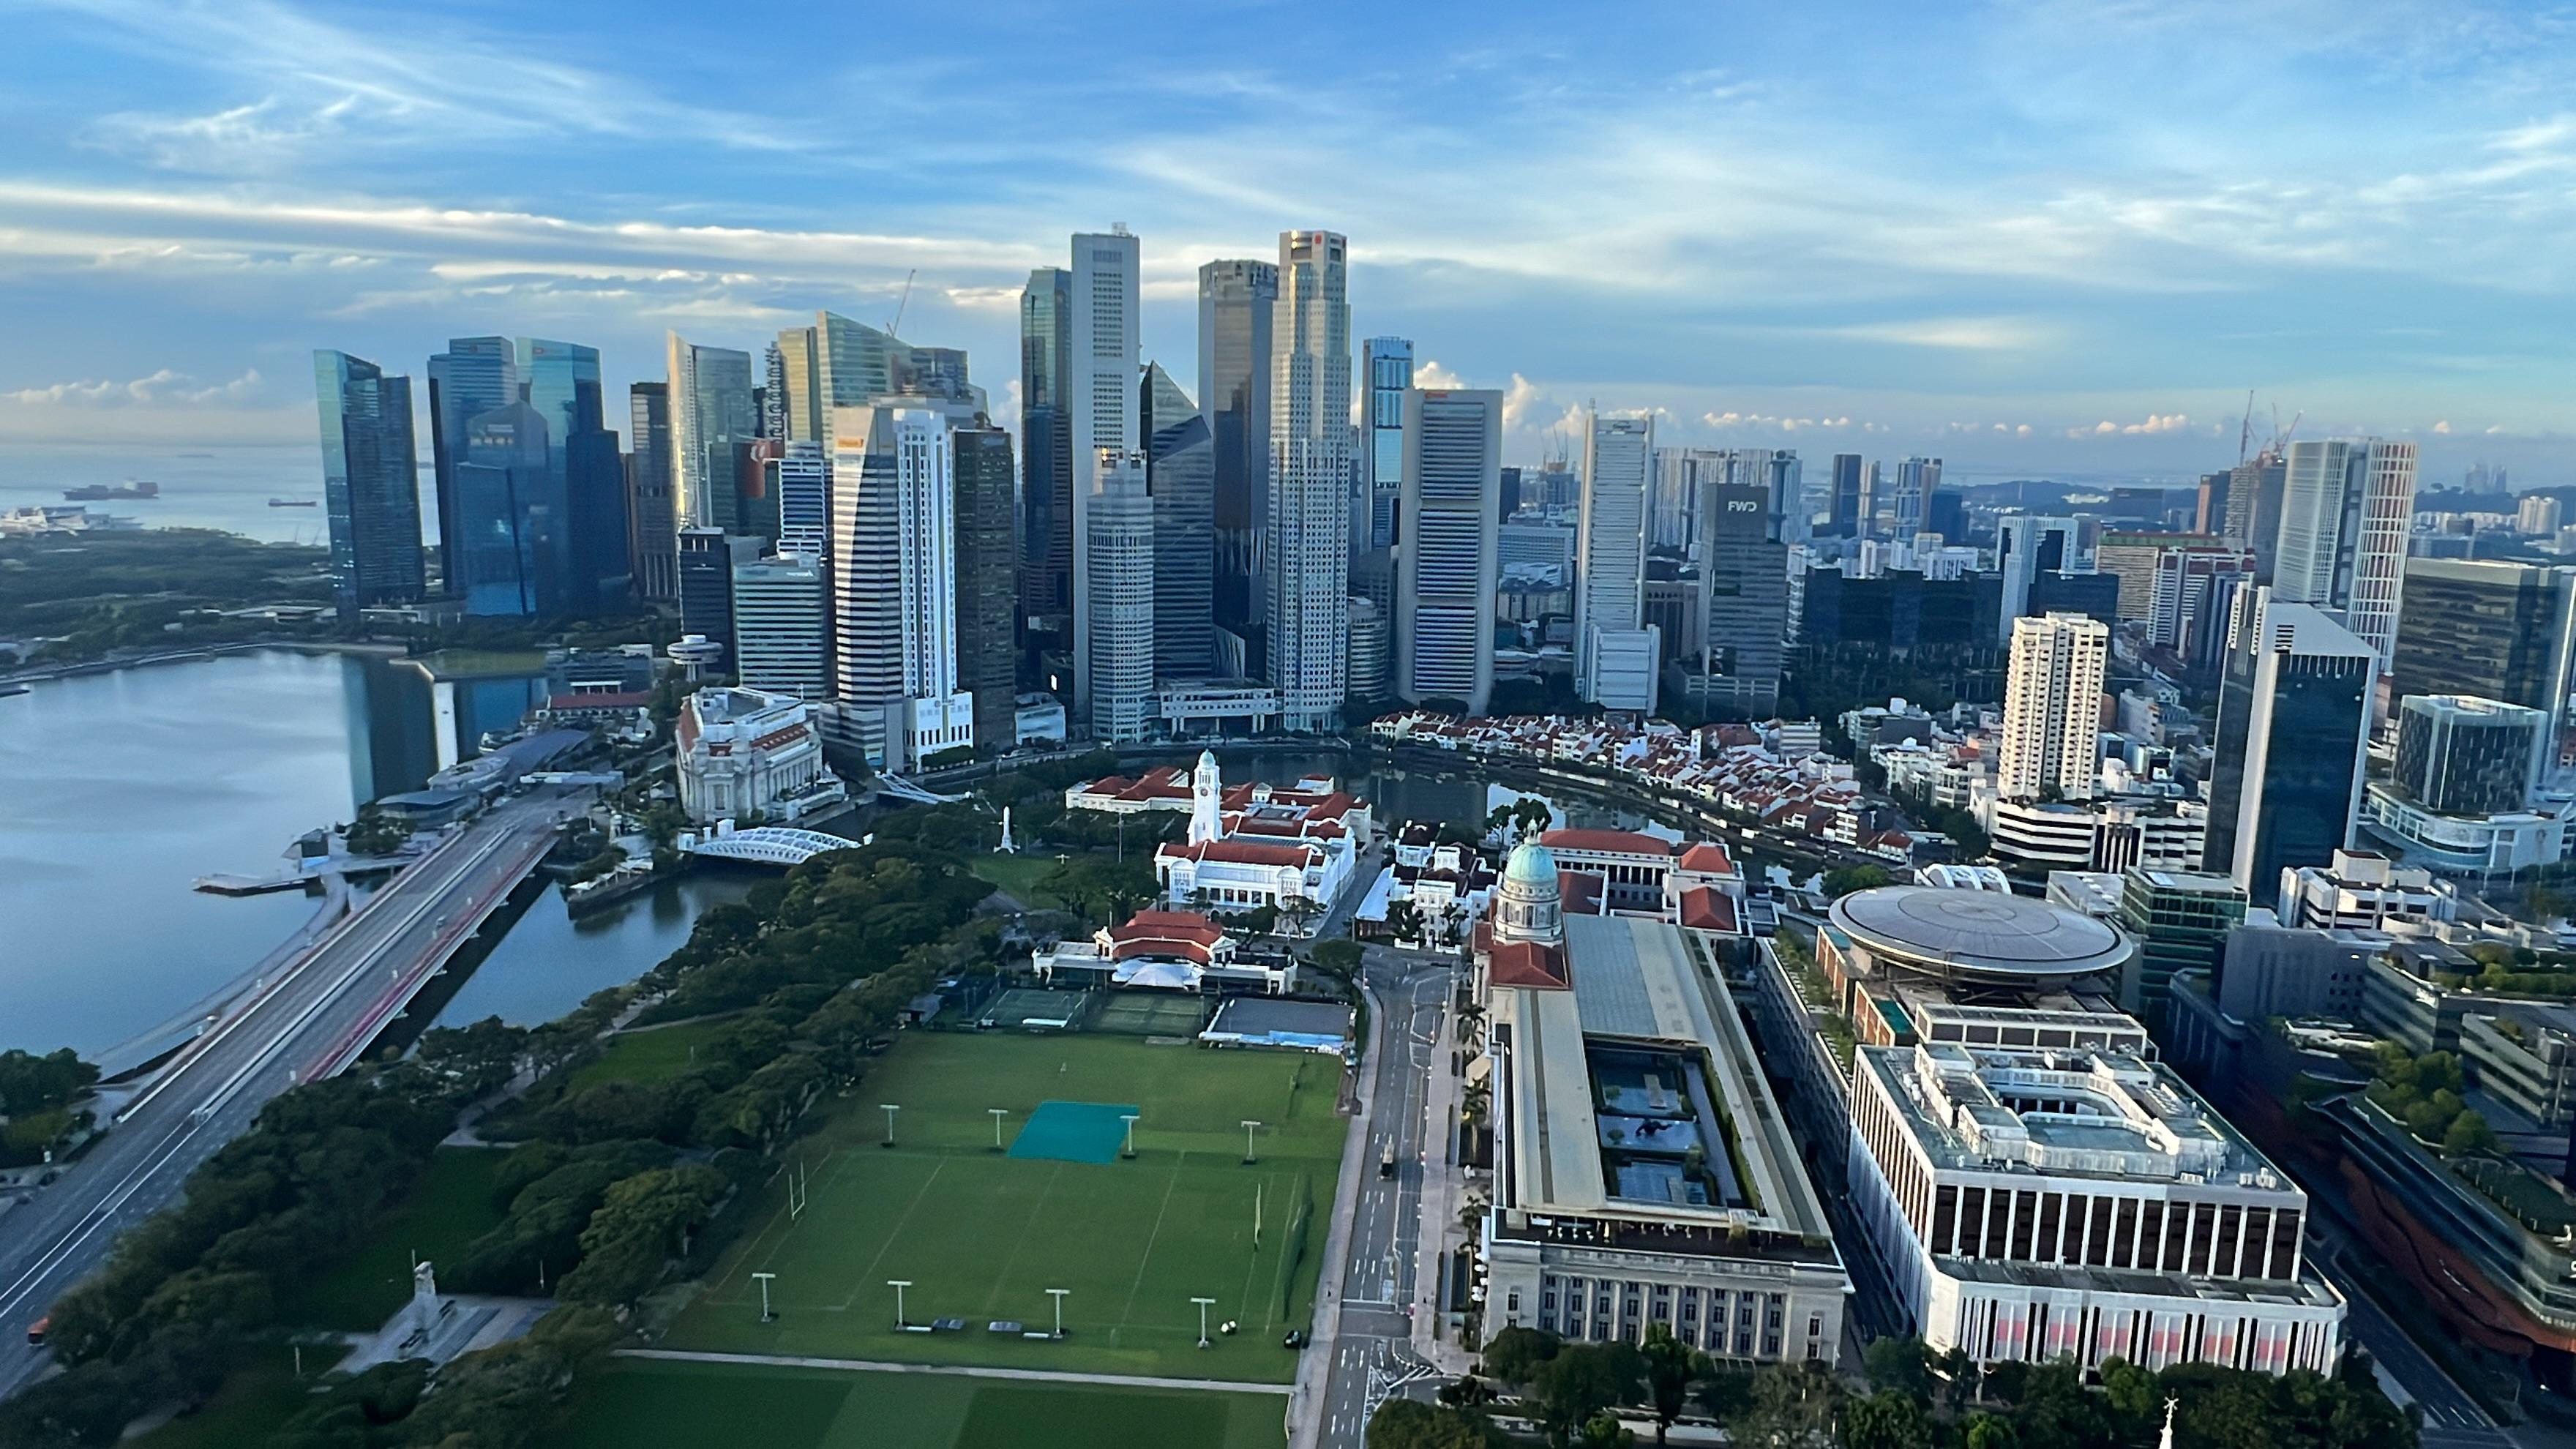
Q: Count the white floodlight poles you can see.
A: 8